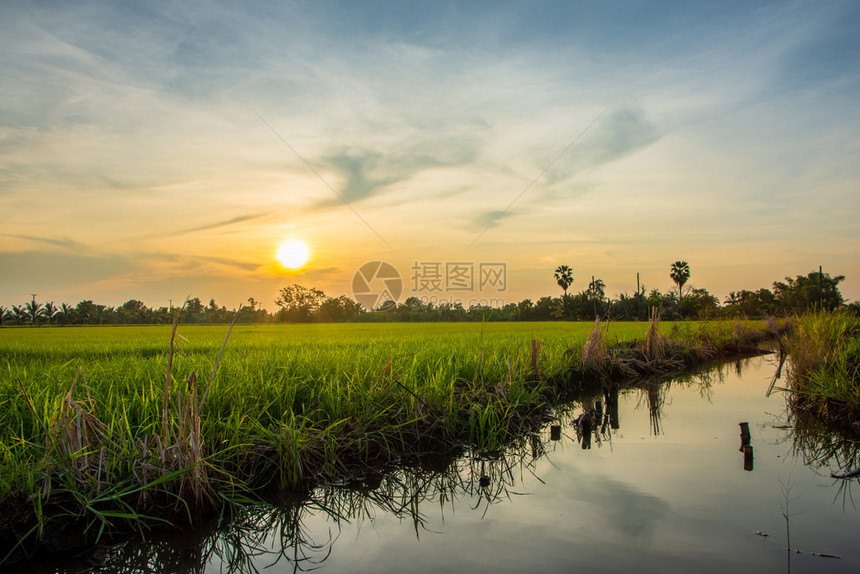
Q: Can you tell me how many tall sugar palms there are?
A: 2